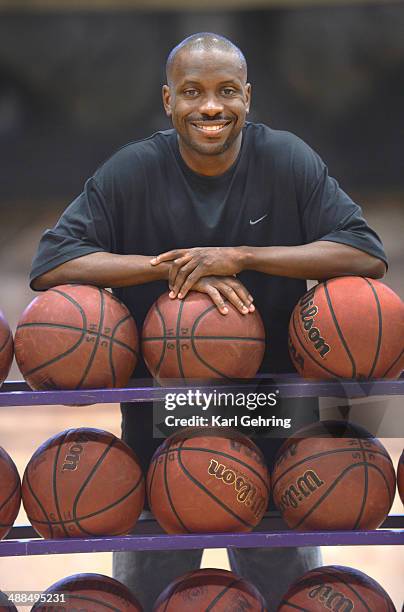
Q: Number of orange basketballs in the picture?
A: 13